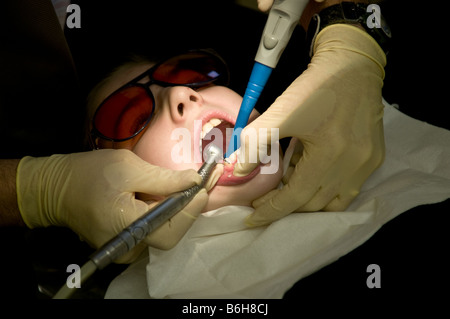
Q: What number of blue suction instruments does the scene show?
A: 1